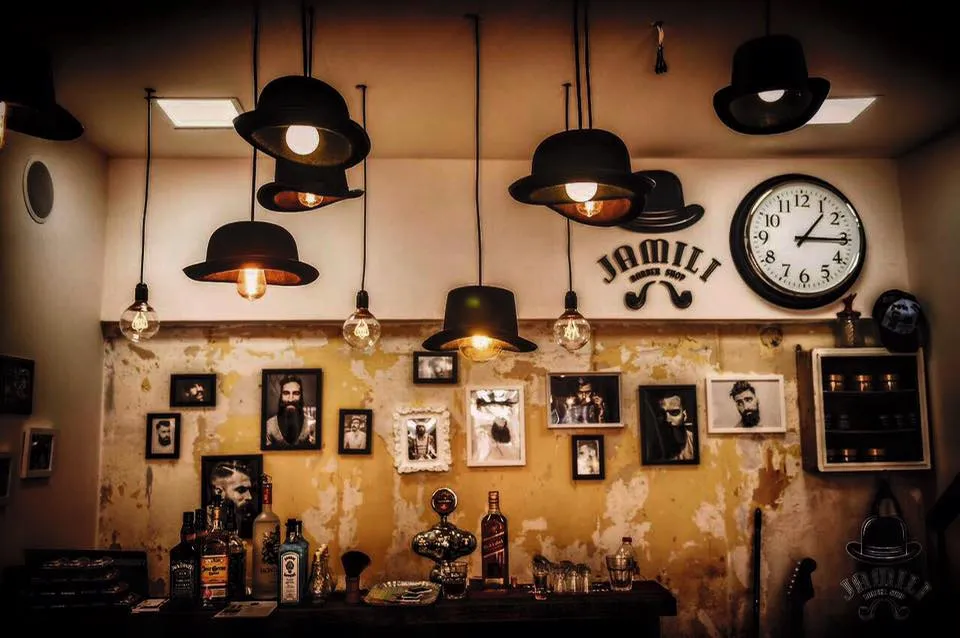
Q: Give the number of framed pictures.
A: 15